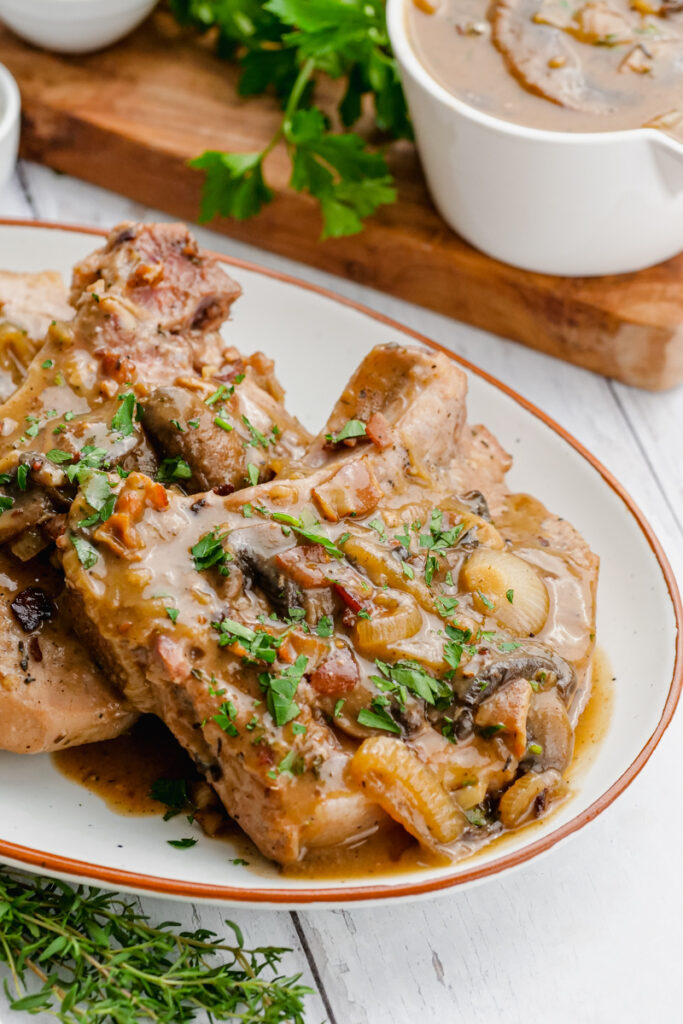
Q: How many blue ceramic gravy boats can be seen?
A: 0